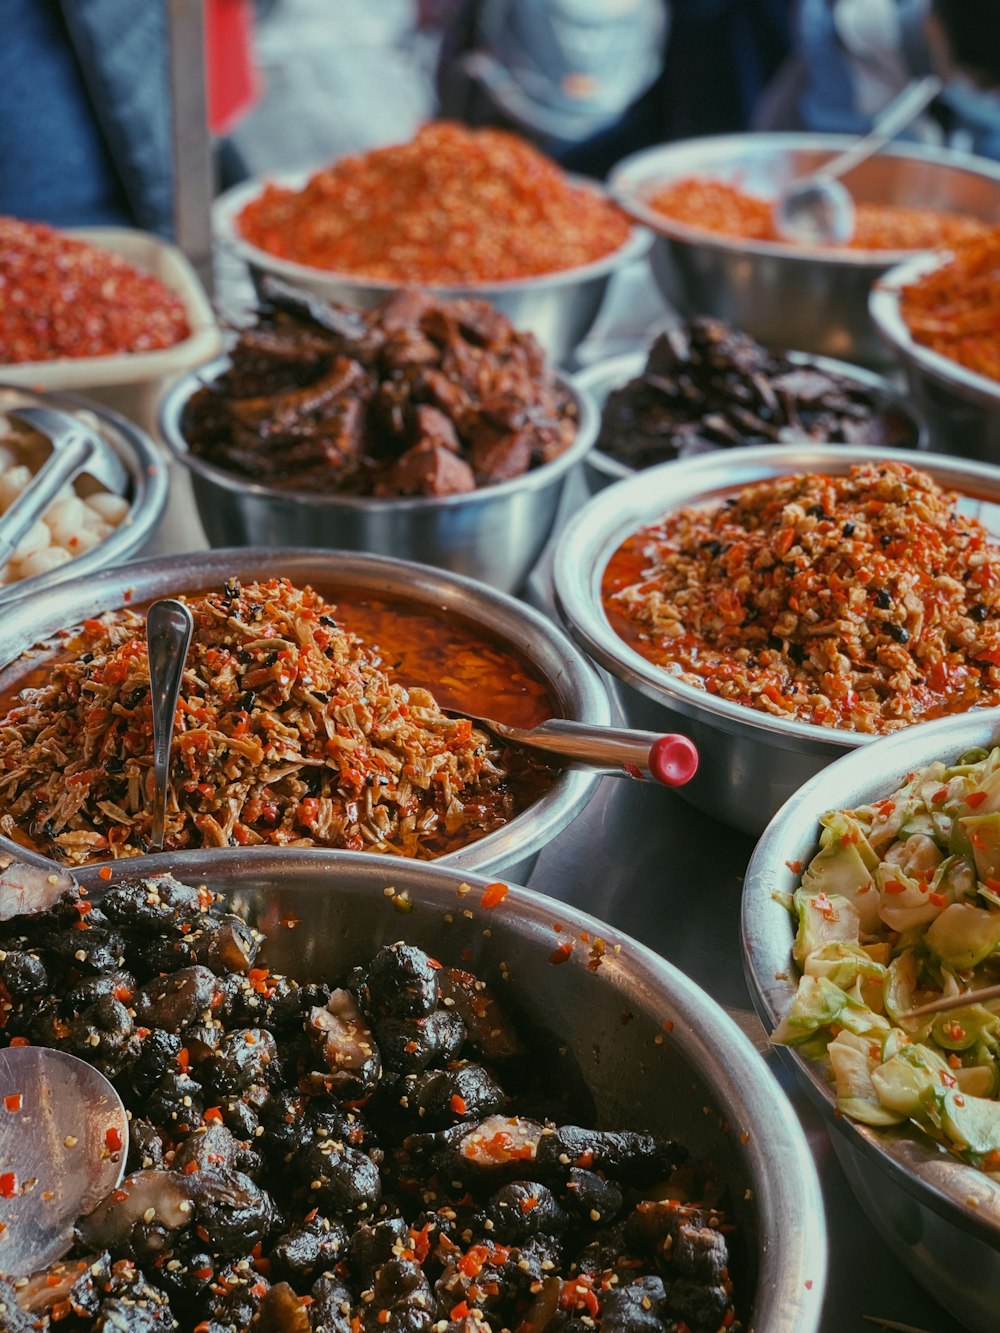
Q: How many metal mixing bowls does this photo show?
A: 10